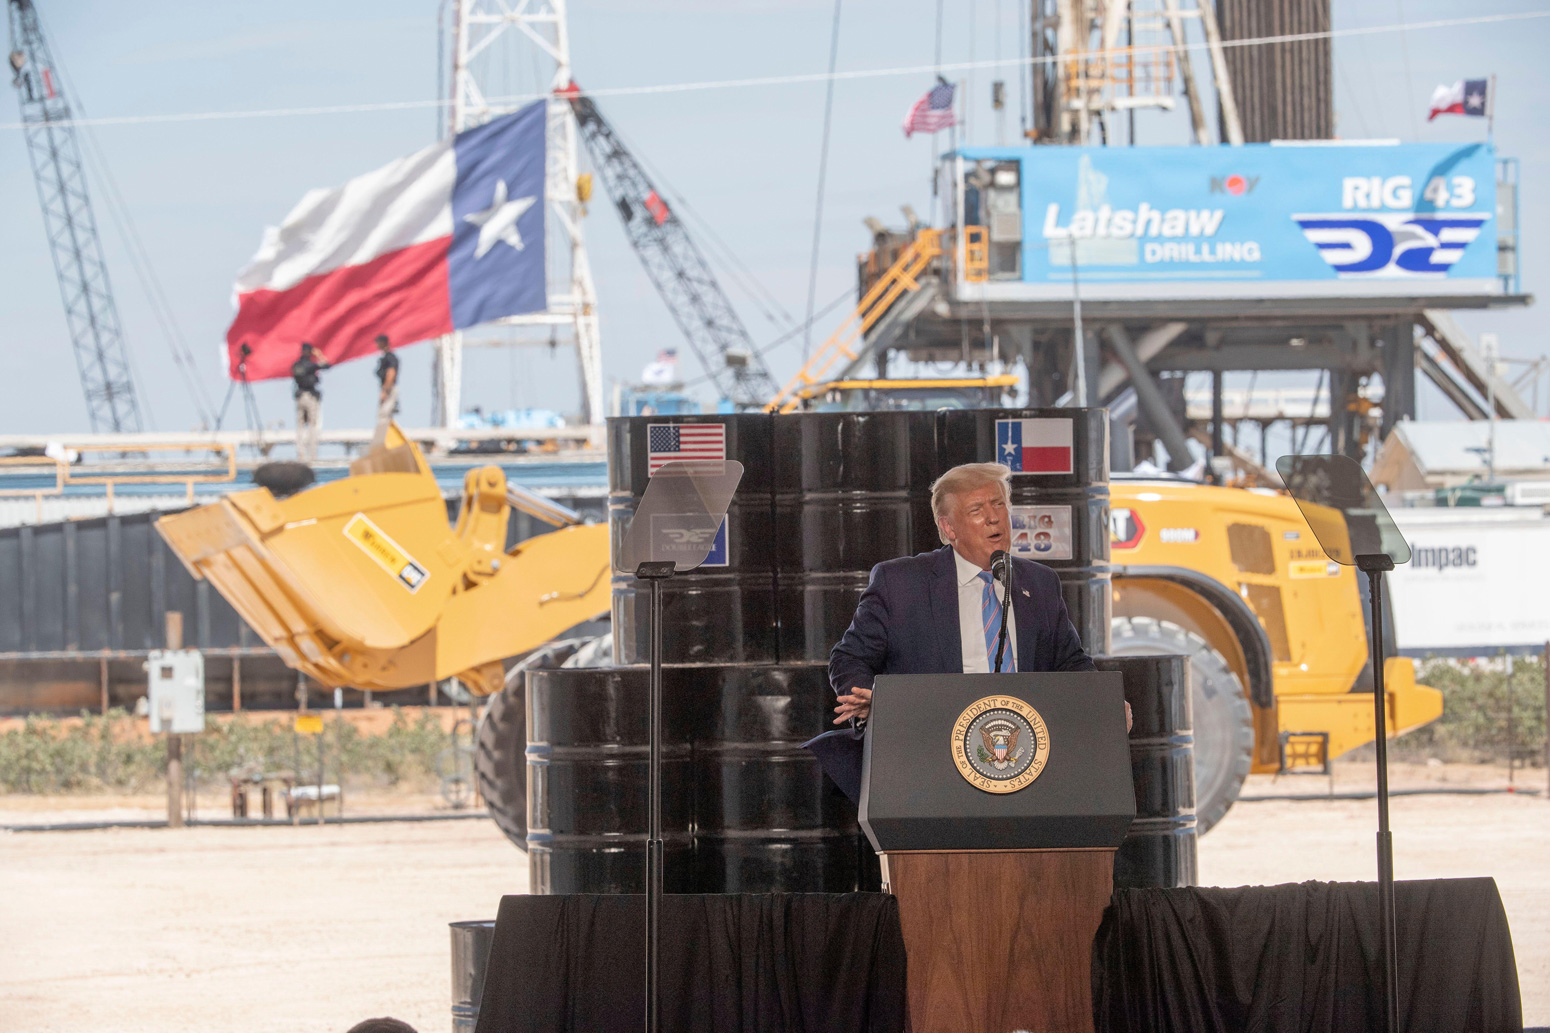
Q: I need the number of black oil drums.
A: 8